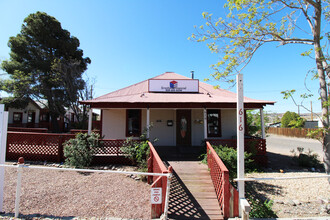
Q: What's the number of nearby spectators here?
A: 0